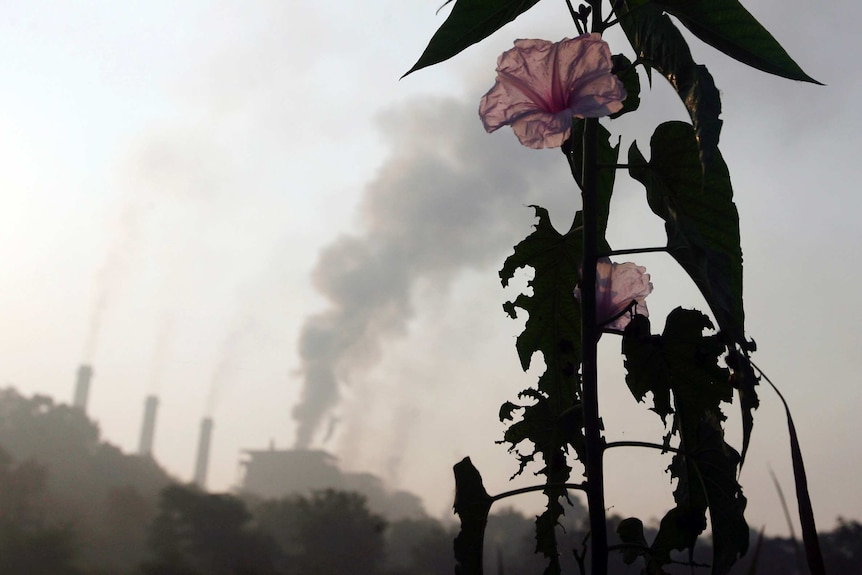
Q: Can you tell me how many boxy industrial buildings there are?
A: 1